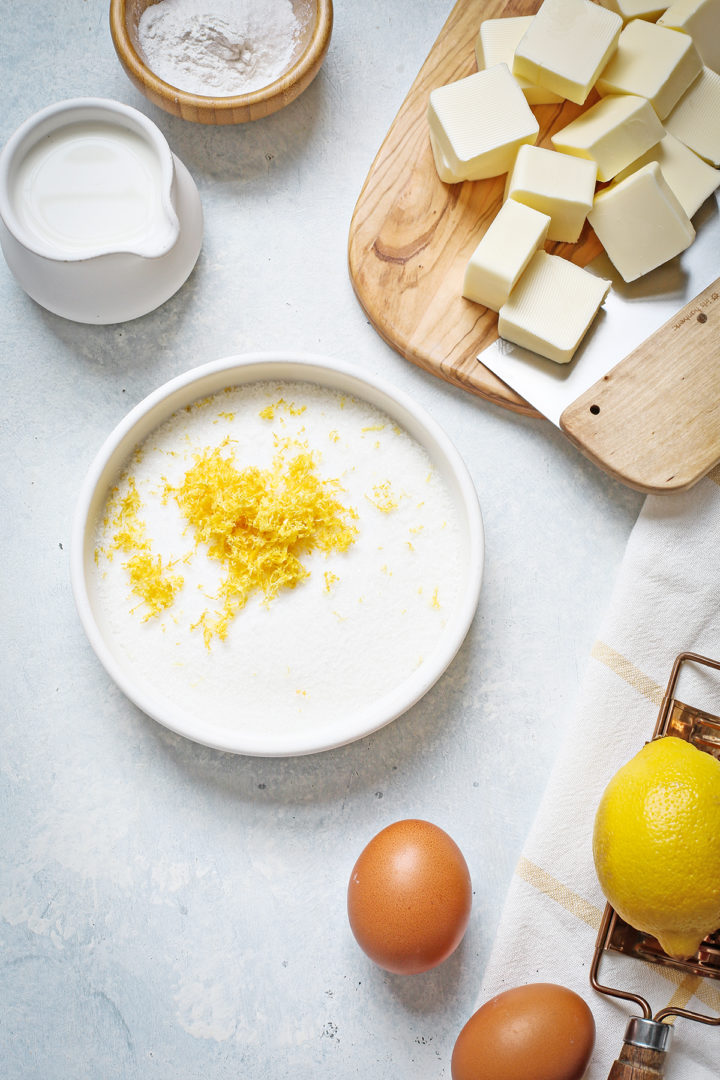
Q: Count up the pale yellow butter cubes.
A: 13